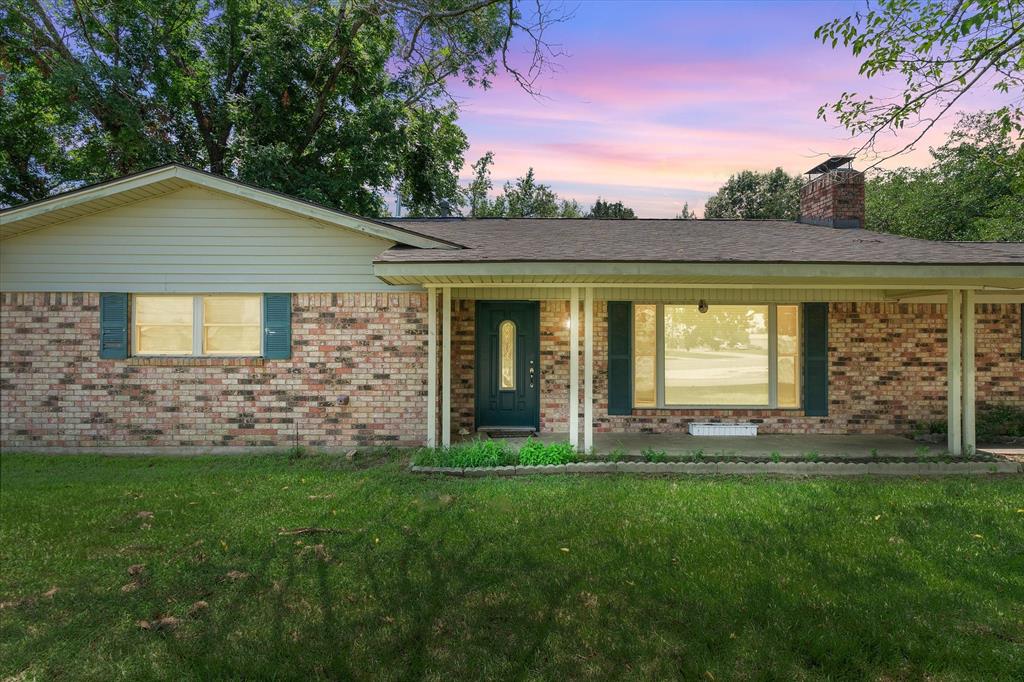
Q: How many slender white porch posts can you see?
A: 6